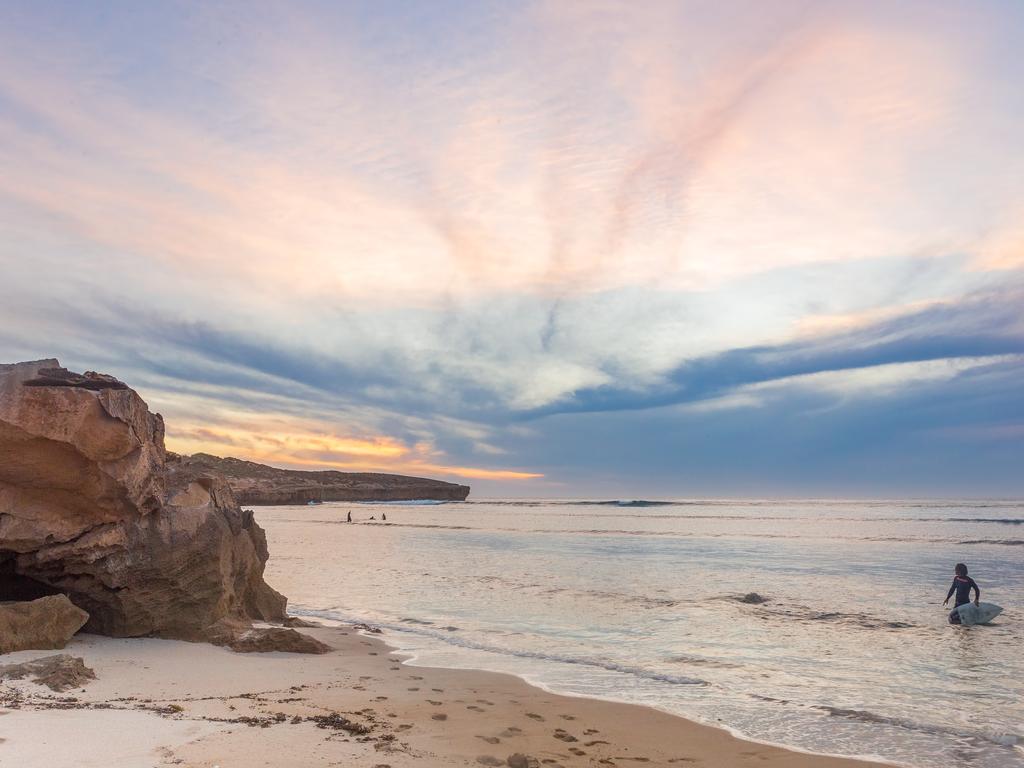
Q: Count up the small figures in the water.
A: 3